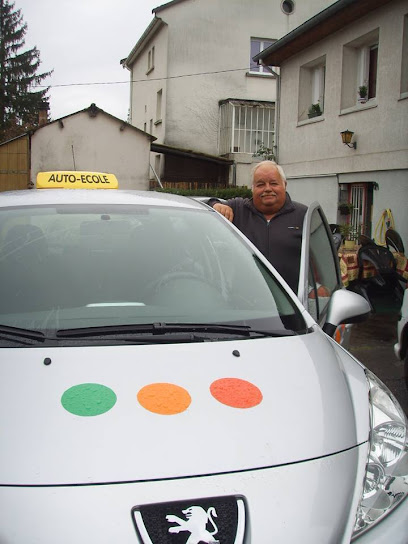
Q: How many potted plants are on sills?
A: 2